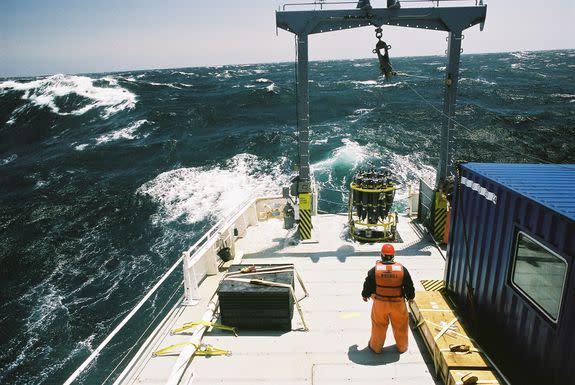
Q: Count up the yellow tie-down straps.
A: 2